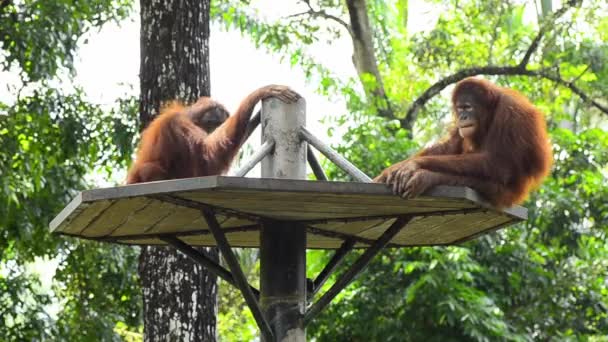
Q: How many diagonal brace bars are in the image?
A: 8